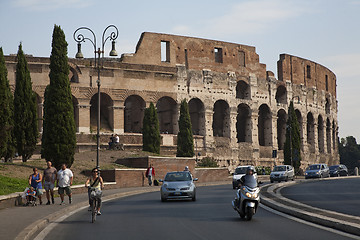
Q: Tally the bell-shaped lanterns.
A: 2